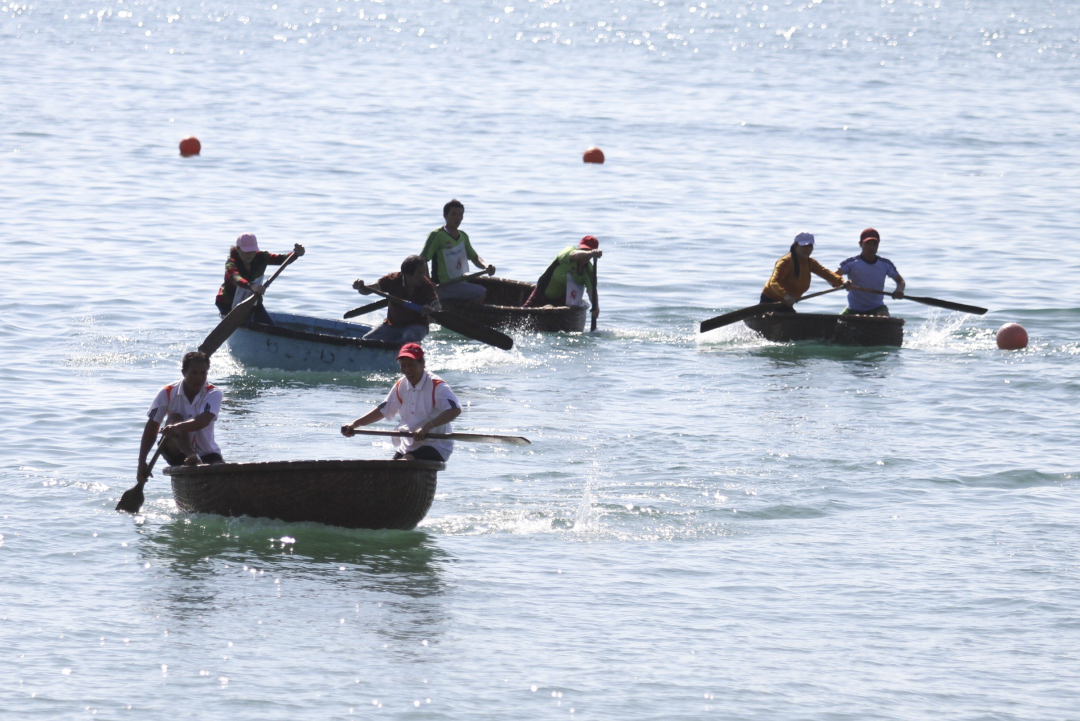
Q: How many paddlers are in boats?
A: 8